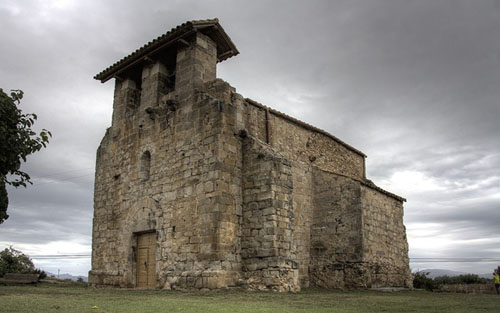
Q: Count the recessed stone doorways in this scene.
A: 1